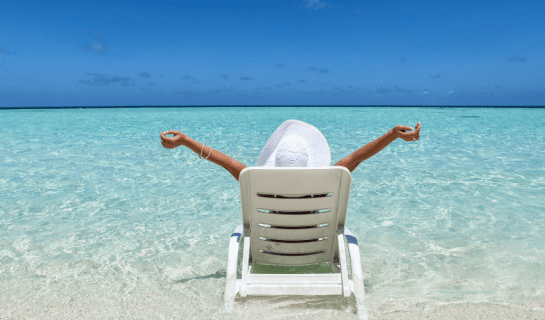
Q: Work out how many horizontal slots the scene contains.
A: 5